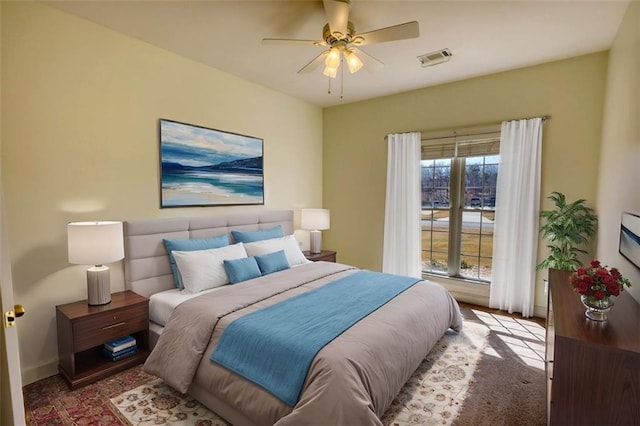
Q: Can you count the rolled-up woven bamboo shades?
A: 2